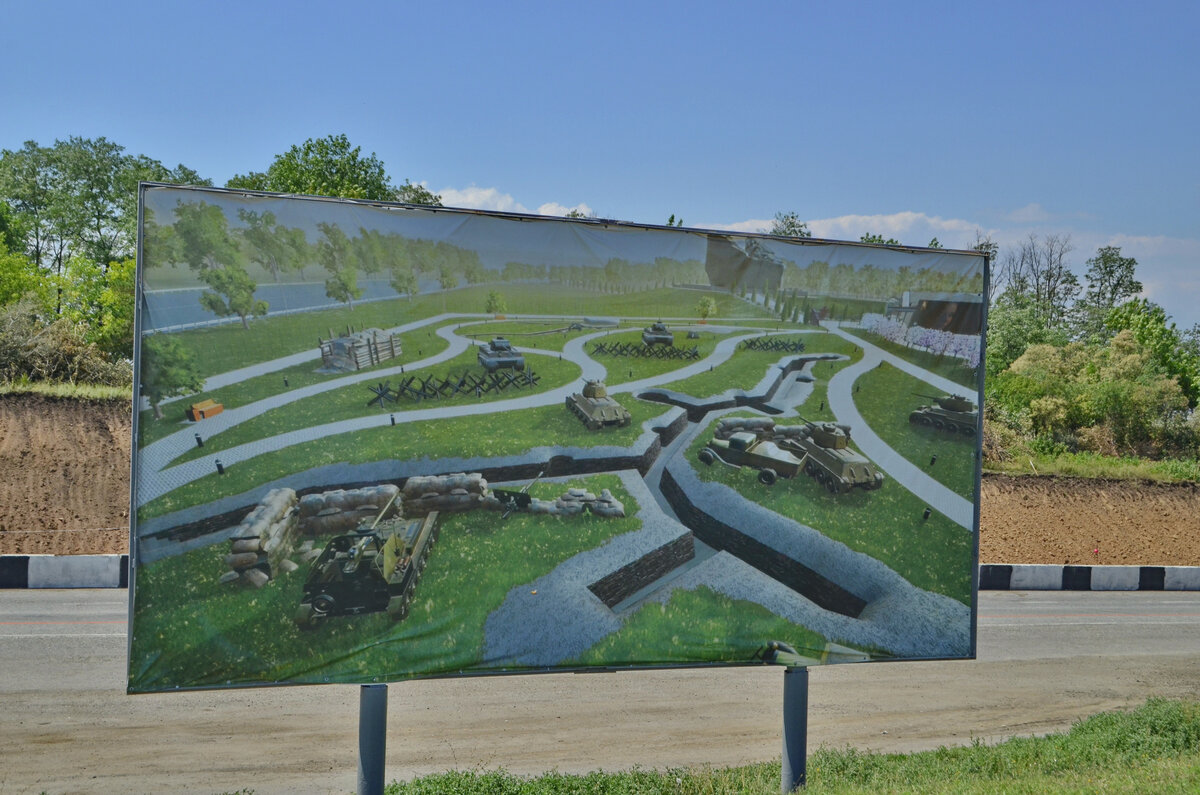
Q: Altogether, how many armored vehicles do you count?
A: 6